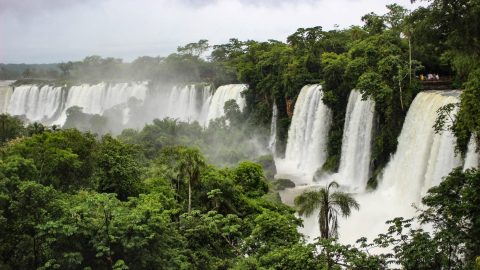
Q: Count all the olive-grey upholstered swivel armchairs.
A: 0